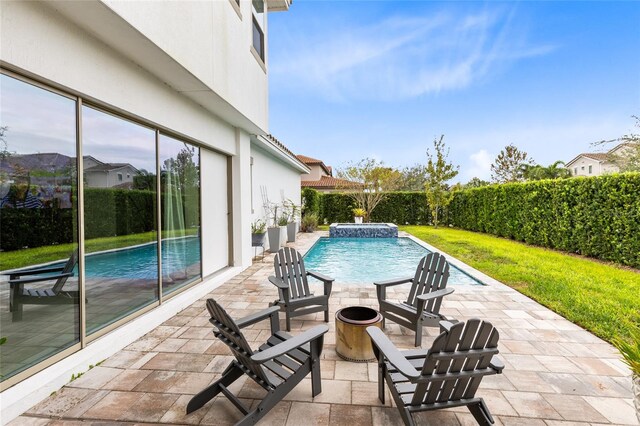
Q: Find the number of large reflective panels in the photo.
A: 3